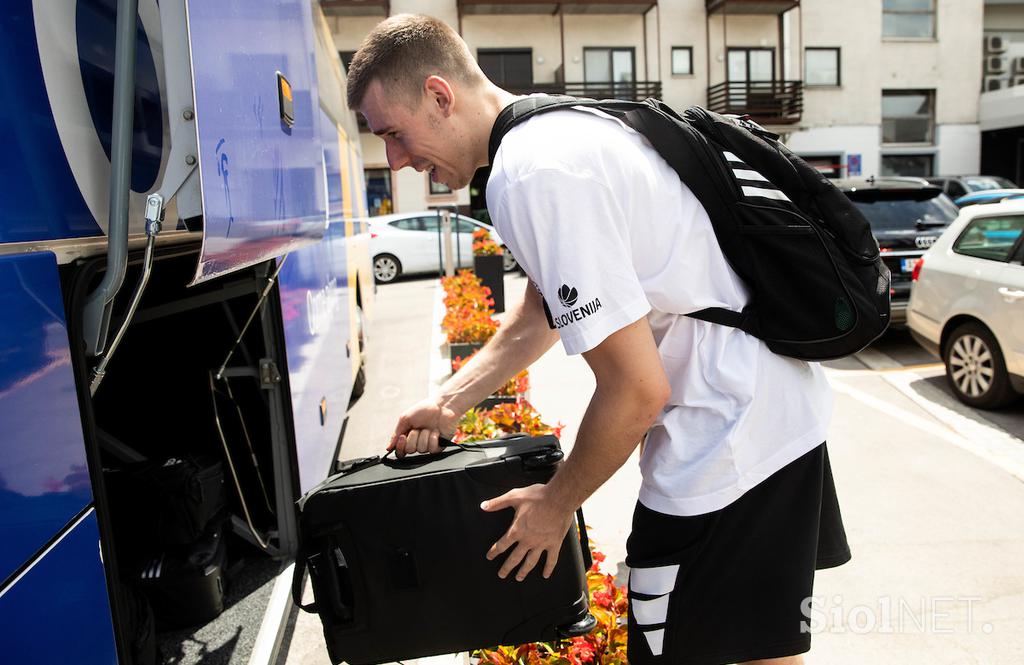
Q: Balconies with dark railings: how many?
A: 2